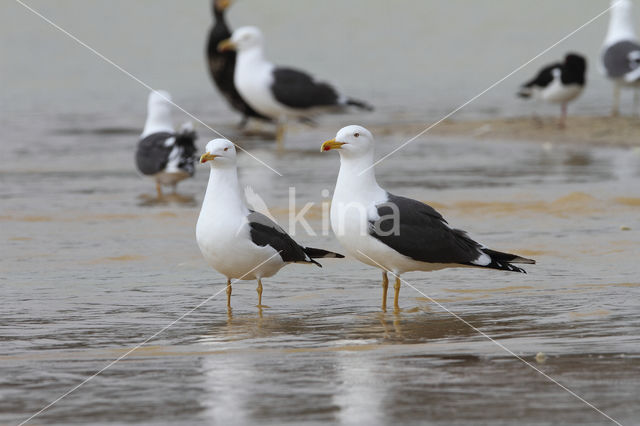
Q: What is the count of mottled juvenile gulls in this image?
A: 0